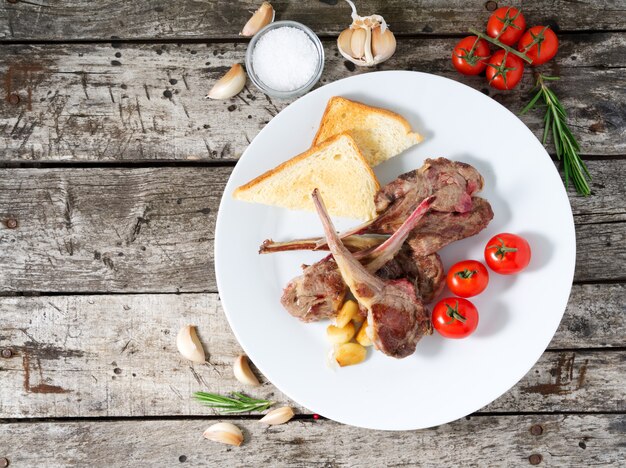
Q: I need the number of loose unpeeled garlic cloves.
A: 6